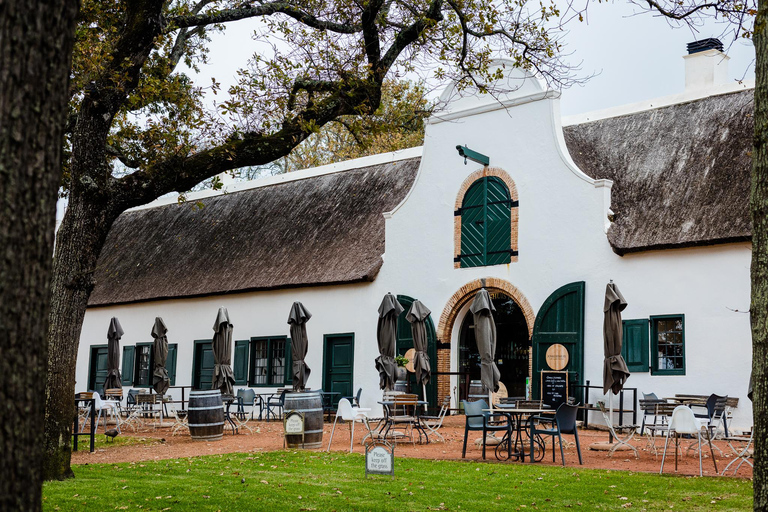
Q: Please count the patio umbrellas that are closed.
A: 8